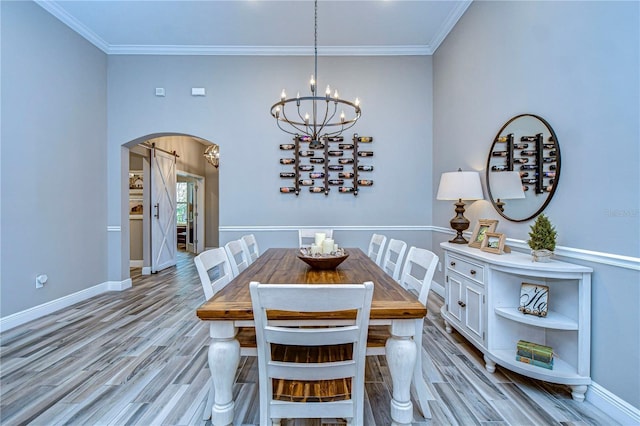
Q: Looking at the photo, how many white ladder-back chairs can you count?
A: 8